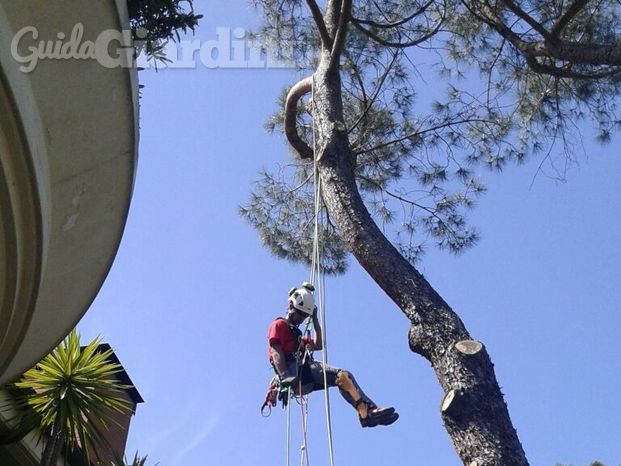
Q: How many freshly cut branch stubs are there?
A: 2